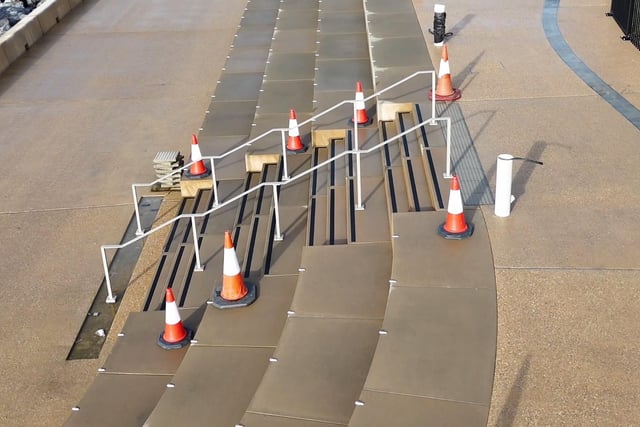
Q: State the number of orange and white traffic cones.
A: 7